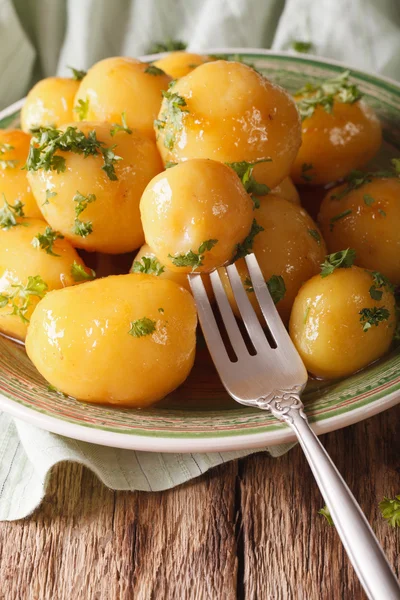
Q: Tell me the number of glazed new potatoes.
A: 15